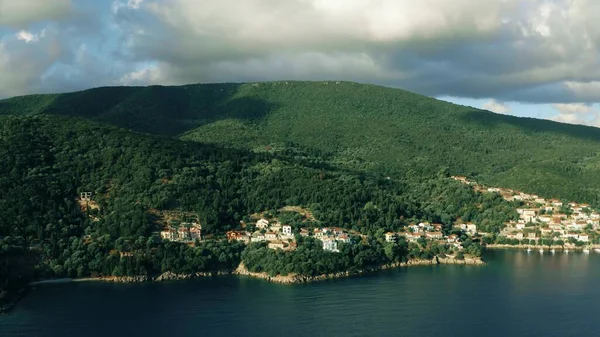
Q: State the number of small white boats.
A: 6